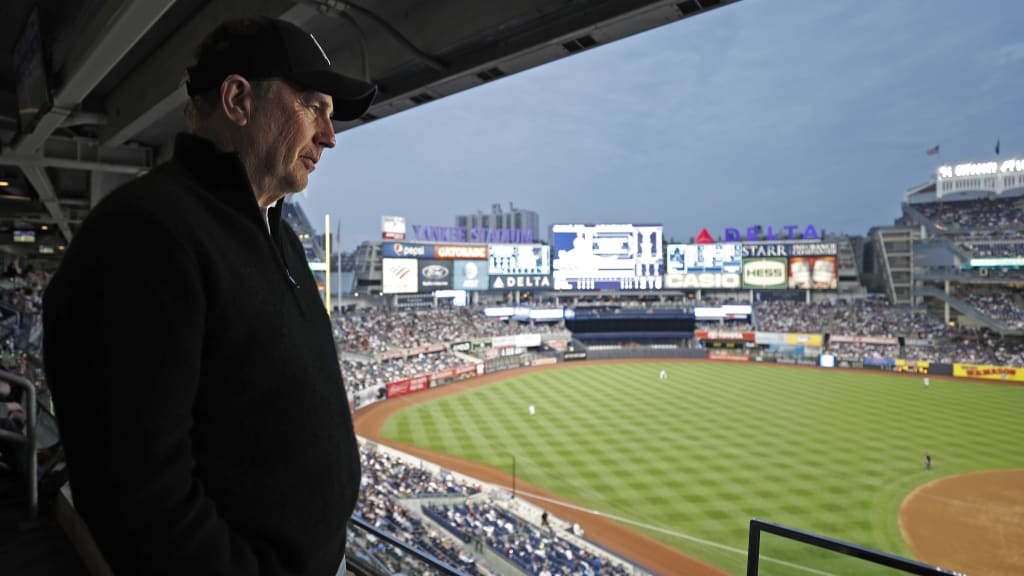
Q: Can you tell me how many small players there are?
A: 4